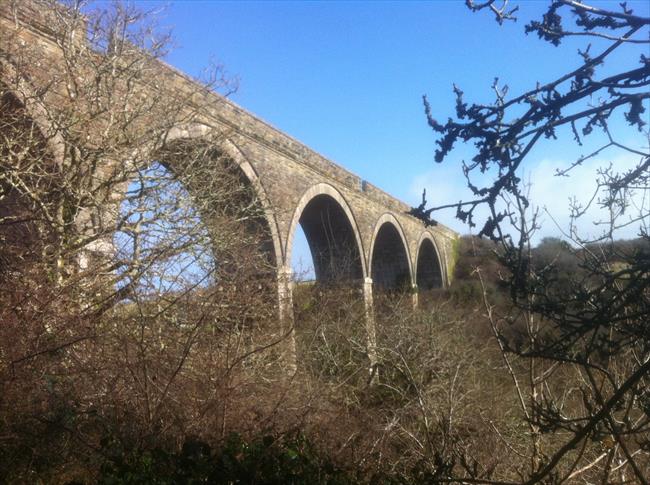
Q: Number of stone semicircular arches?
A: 5